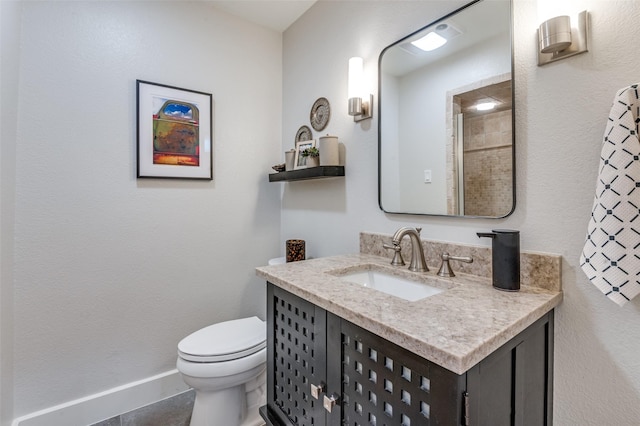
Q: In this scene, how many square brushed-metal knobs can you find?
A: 2